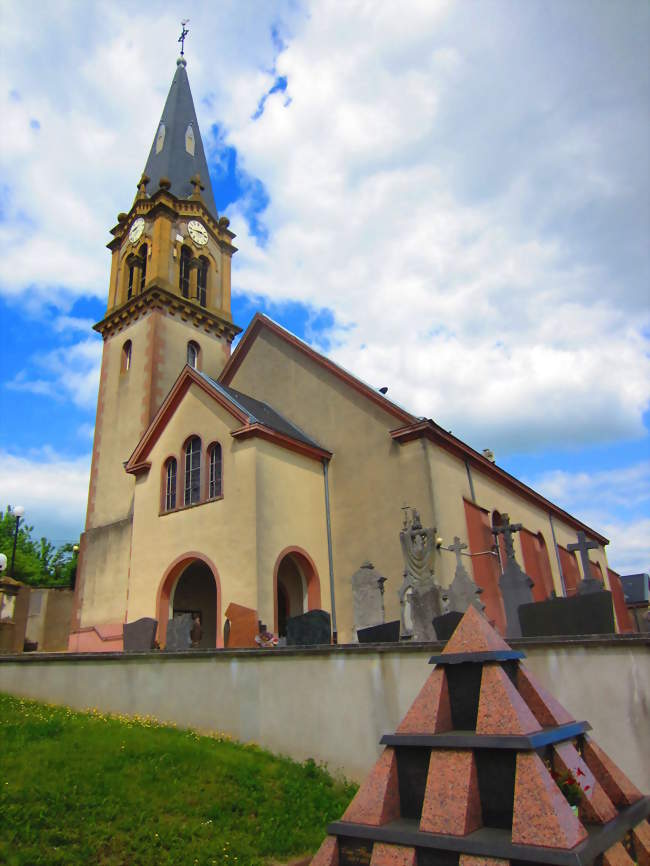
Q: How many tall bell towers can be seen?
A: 1